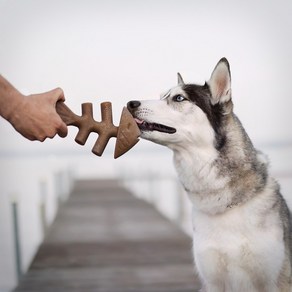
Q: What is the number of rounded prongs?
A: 4